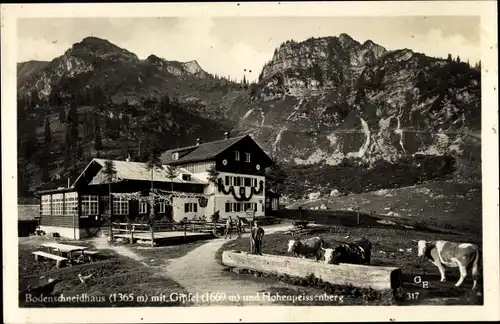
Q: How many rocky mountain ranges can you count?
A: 2